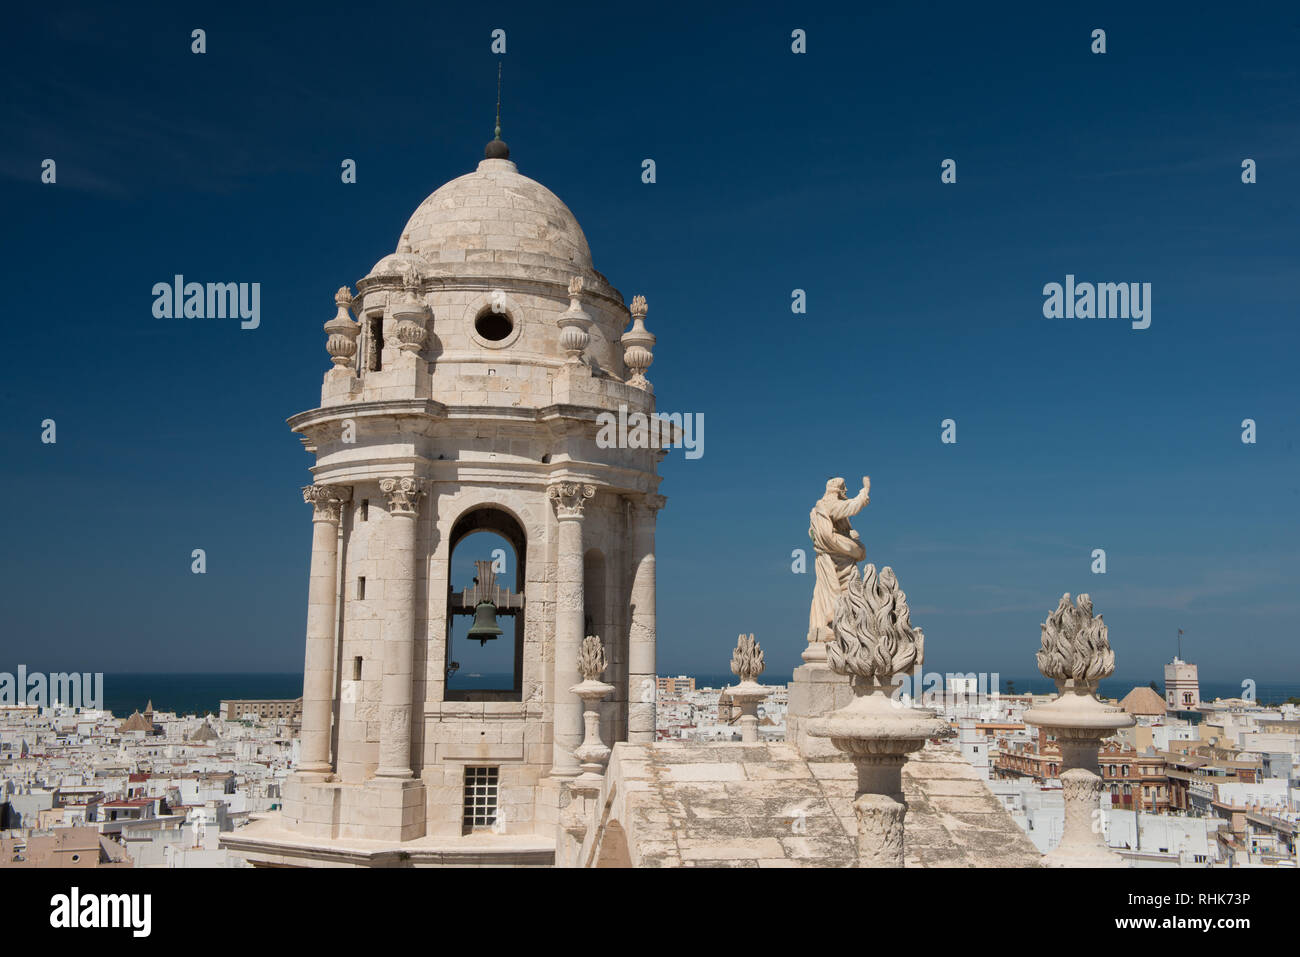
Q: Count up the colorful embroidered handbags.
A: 0